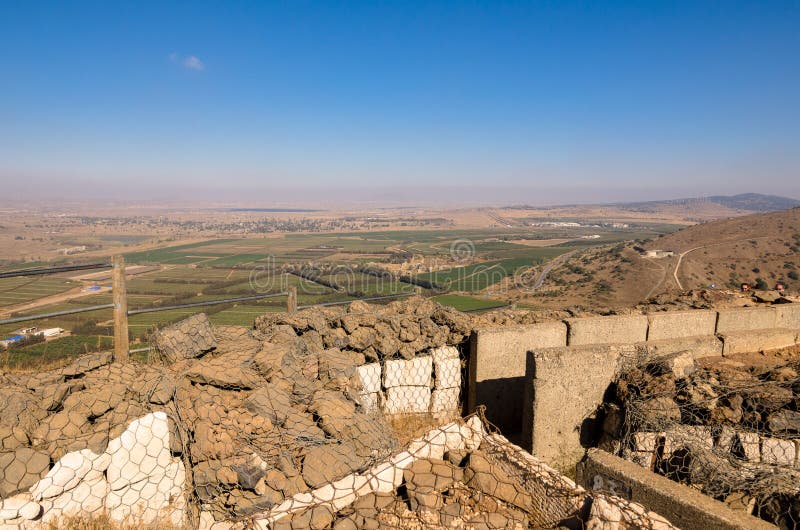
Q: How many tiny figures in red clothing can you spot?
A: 2